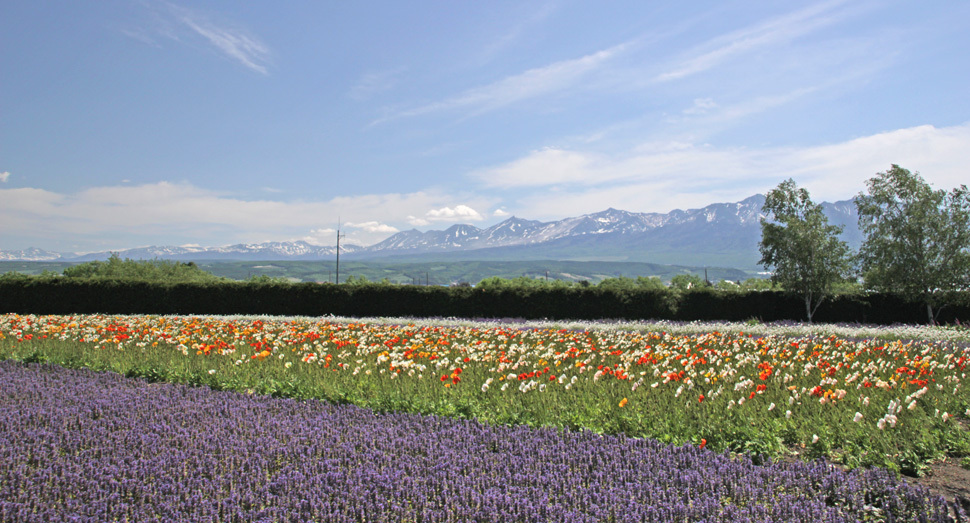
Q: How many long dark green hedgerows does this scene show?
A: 1